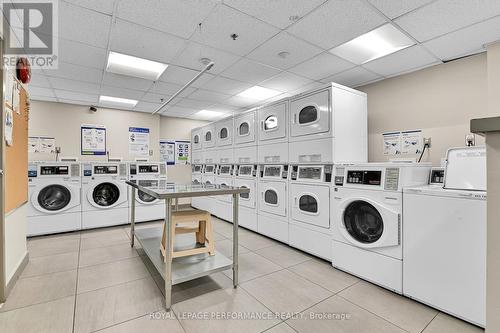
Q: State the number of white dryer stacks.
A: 6